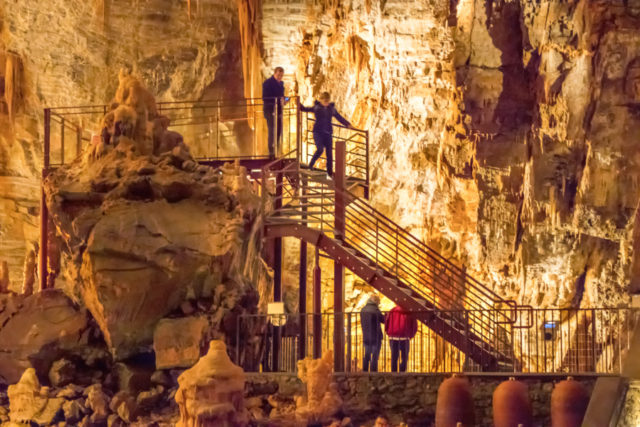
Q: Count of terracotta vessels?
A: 3